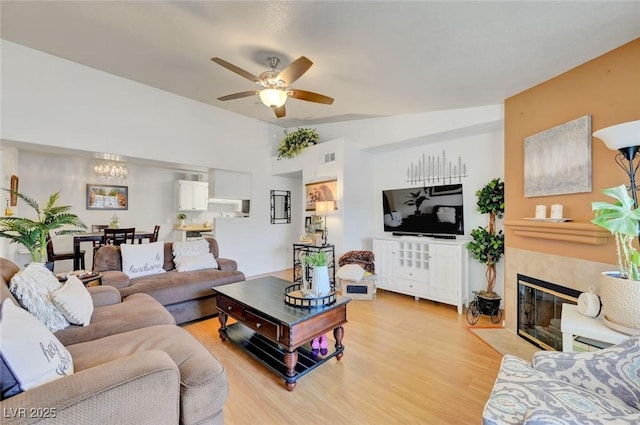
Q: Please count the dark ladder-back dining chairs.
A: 4